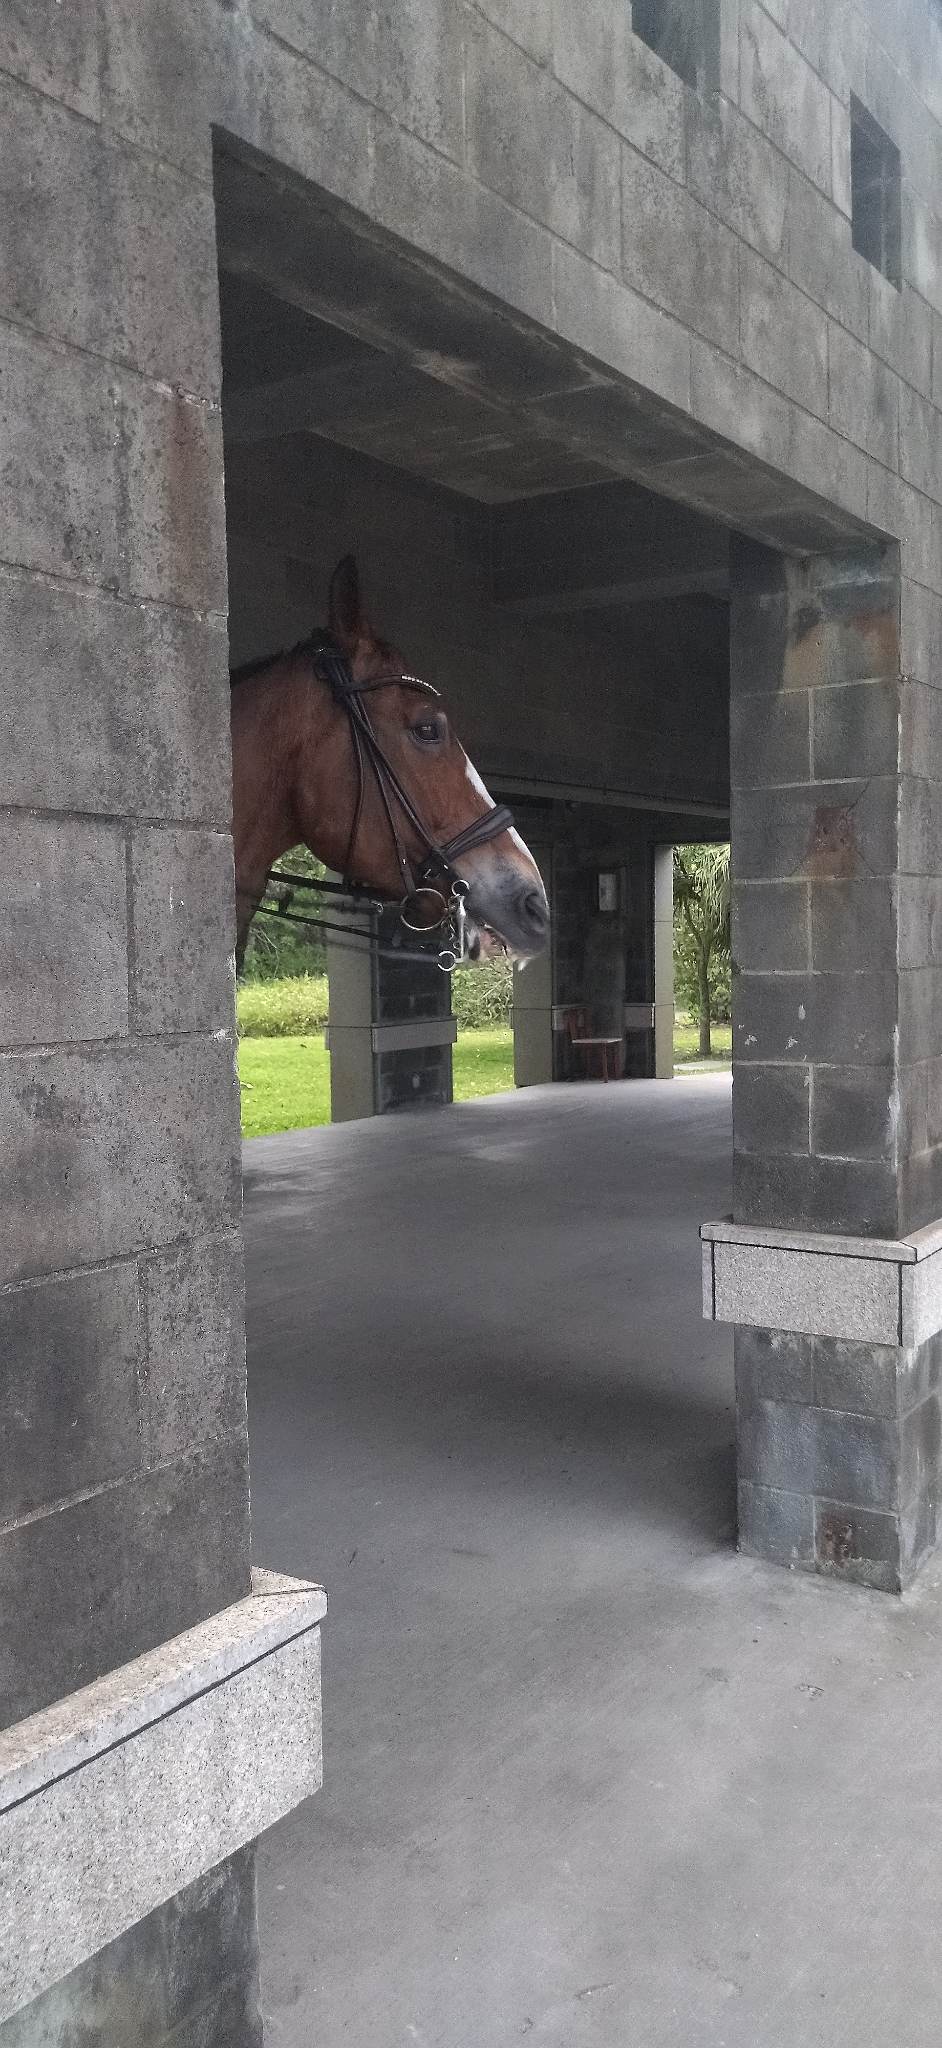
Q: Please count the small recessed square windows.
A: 2